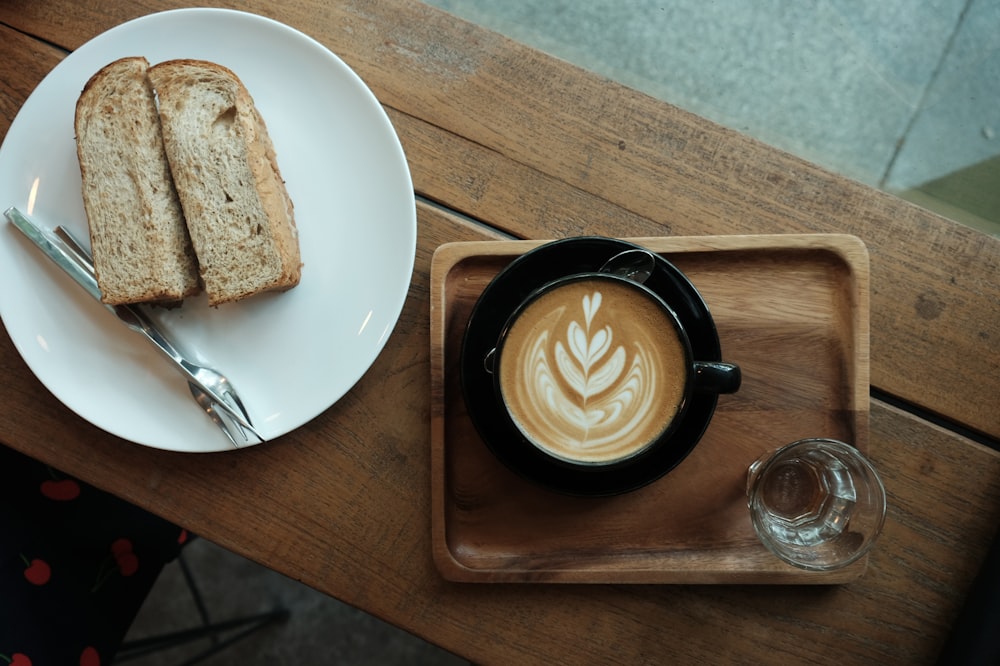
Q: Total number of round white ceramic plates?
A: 1